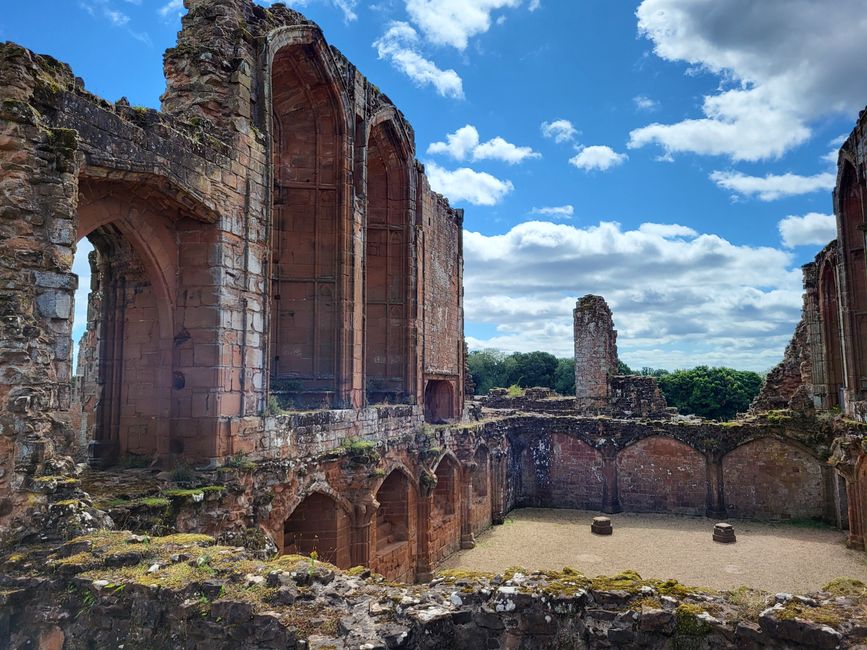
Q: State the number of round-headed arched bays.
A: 3